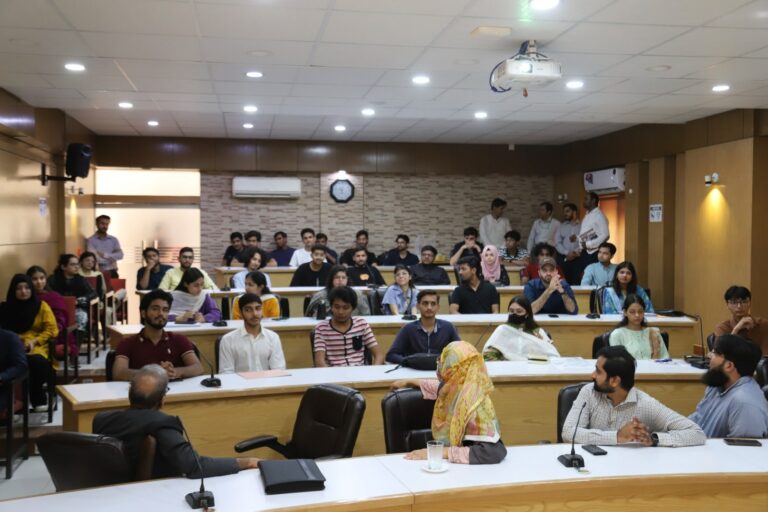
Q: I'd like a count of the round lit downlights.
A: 13